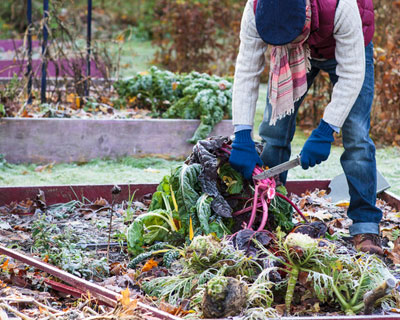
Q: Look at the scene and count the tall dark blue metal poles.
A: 3